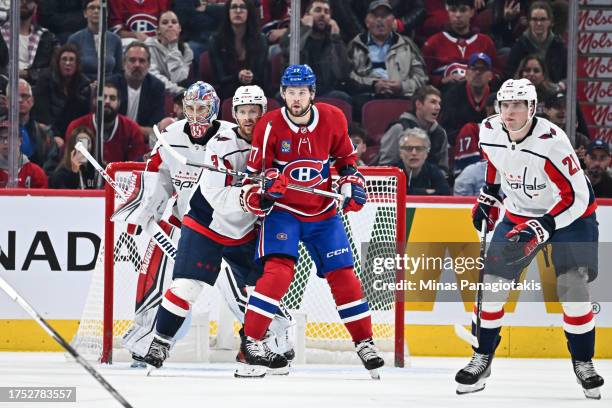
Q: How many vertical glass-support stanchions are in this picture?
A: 4